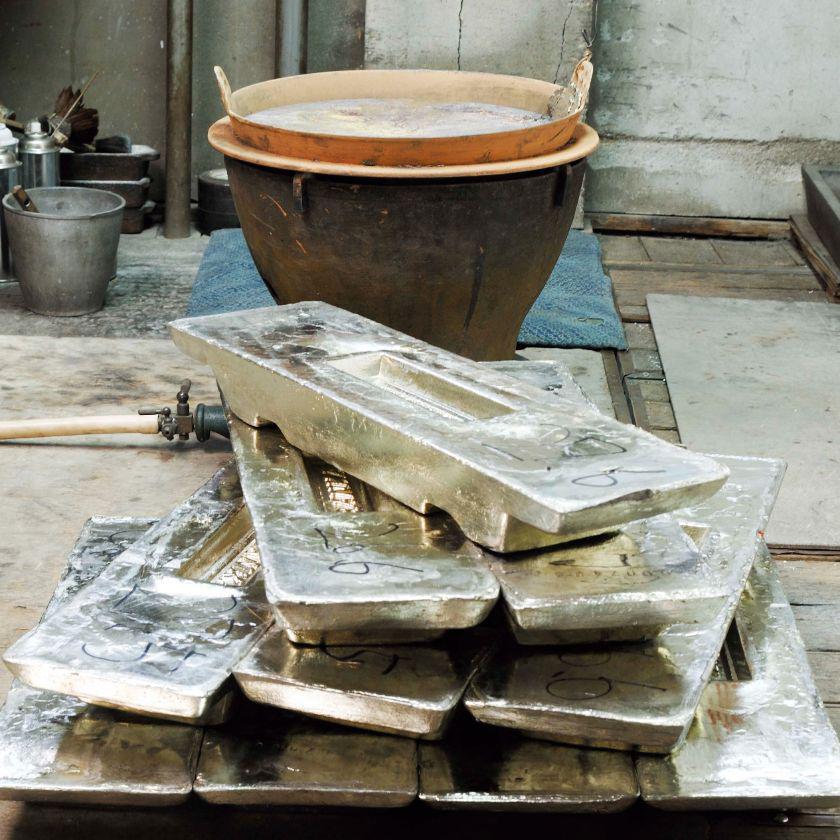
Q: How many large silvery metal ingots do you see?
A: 10